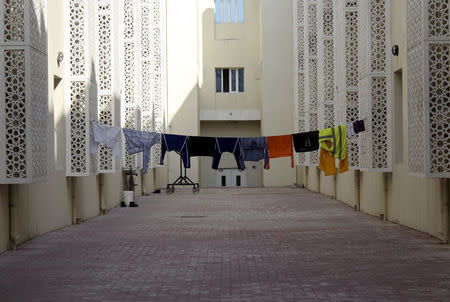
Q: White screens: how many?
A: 12